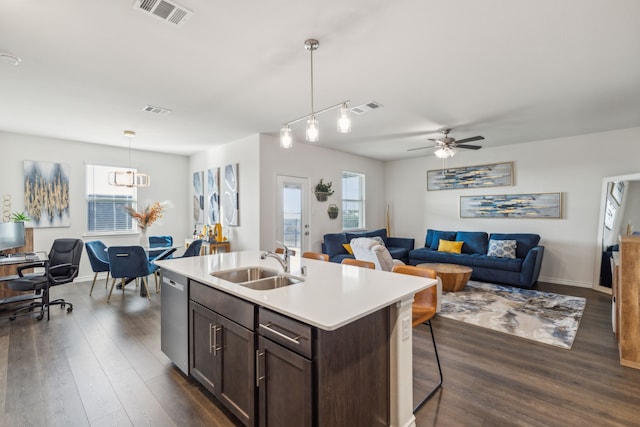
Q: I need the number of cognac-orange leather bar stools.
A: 4